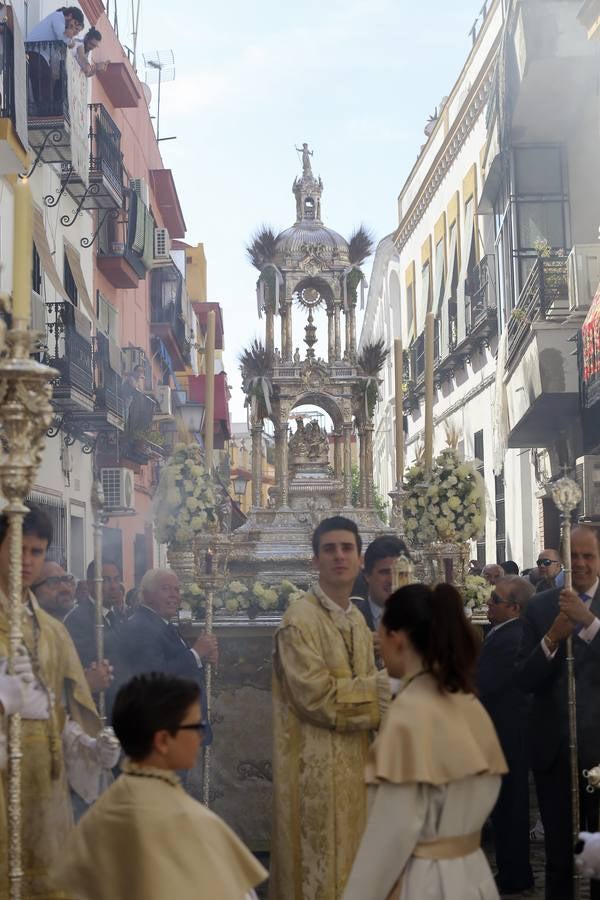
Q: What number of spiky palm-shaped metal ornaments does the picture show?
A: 4